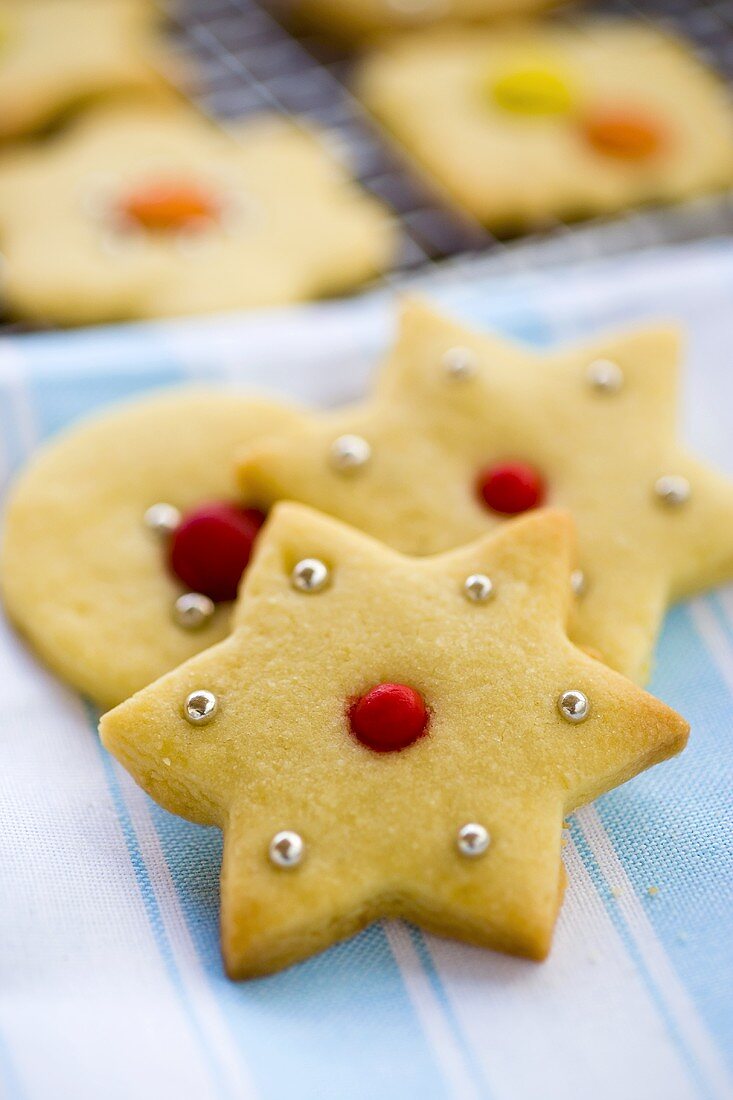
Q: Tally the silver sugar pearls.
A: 13